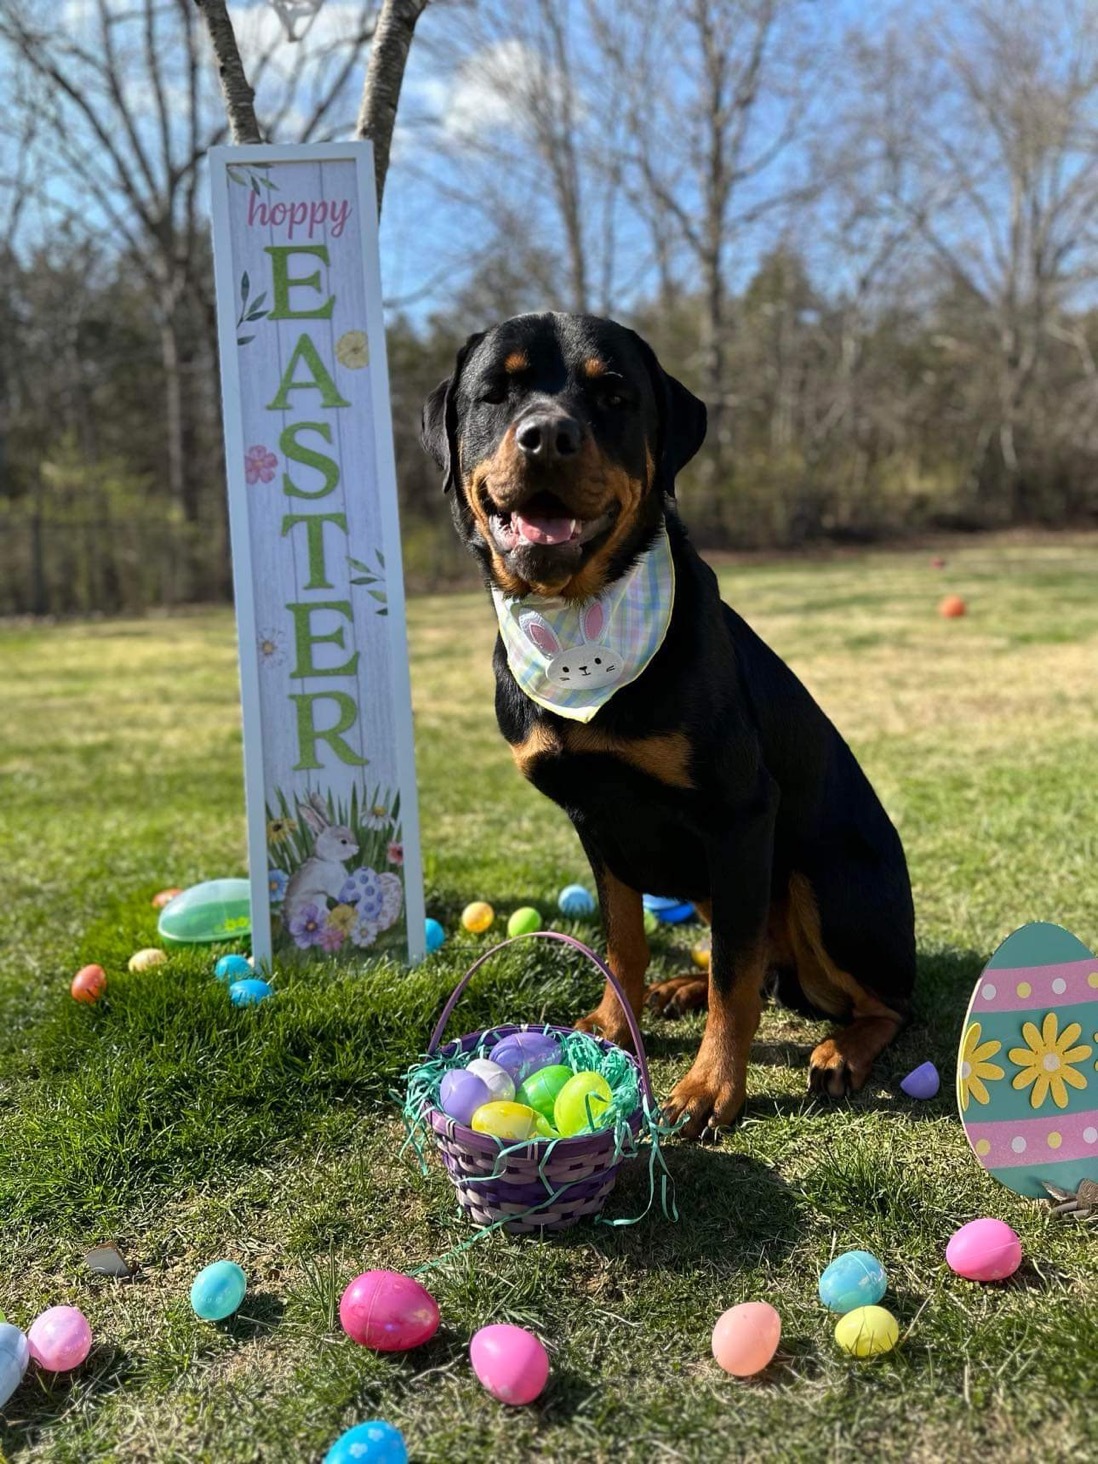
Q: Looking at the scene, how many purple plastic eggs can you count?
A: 3